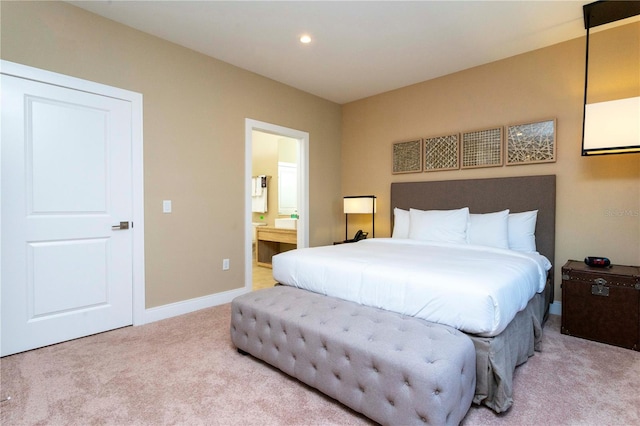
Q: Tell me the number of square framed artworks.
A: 4